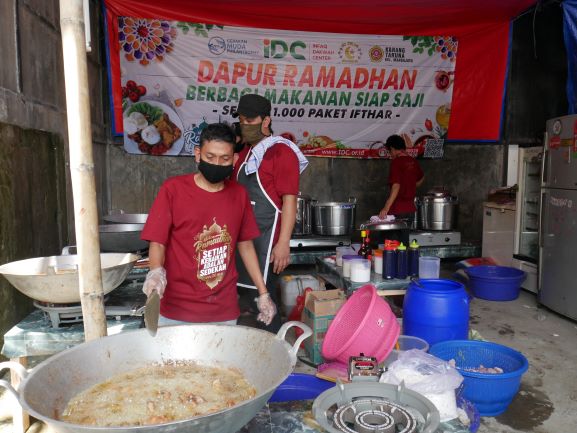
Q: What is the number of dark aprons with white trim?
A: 1